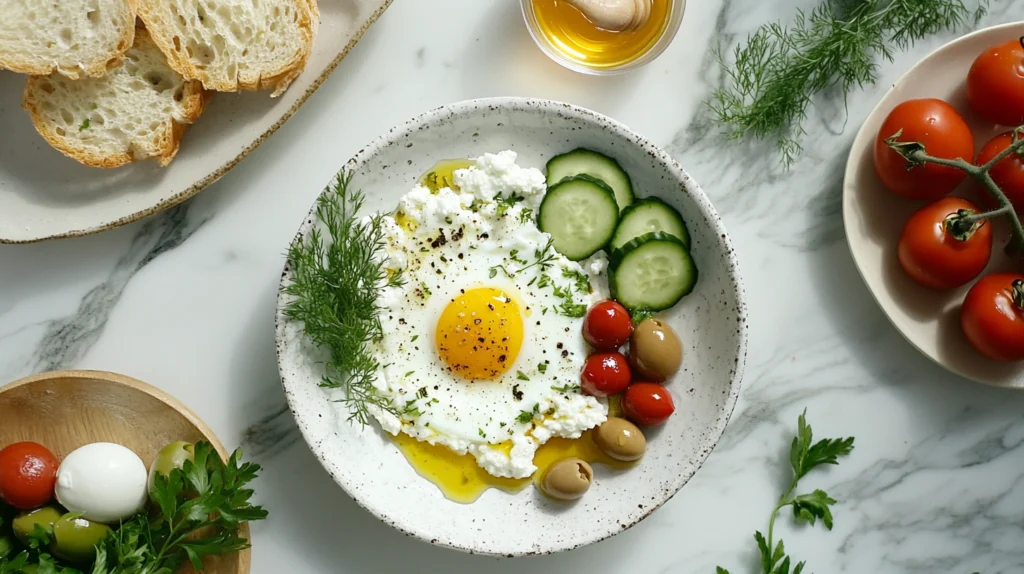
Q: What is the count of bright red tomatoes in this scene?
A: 9